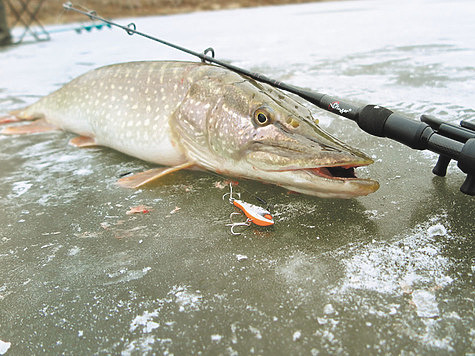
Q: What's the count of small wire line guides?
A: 4